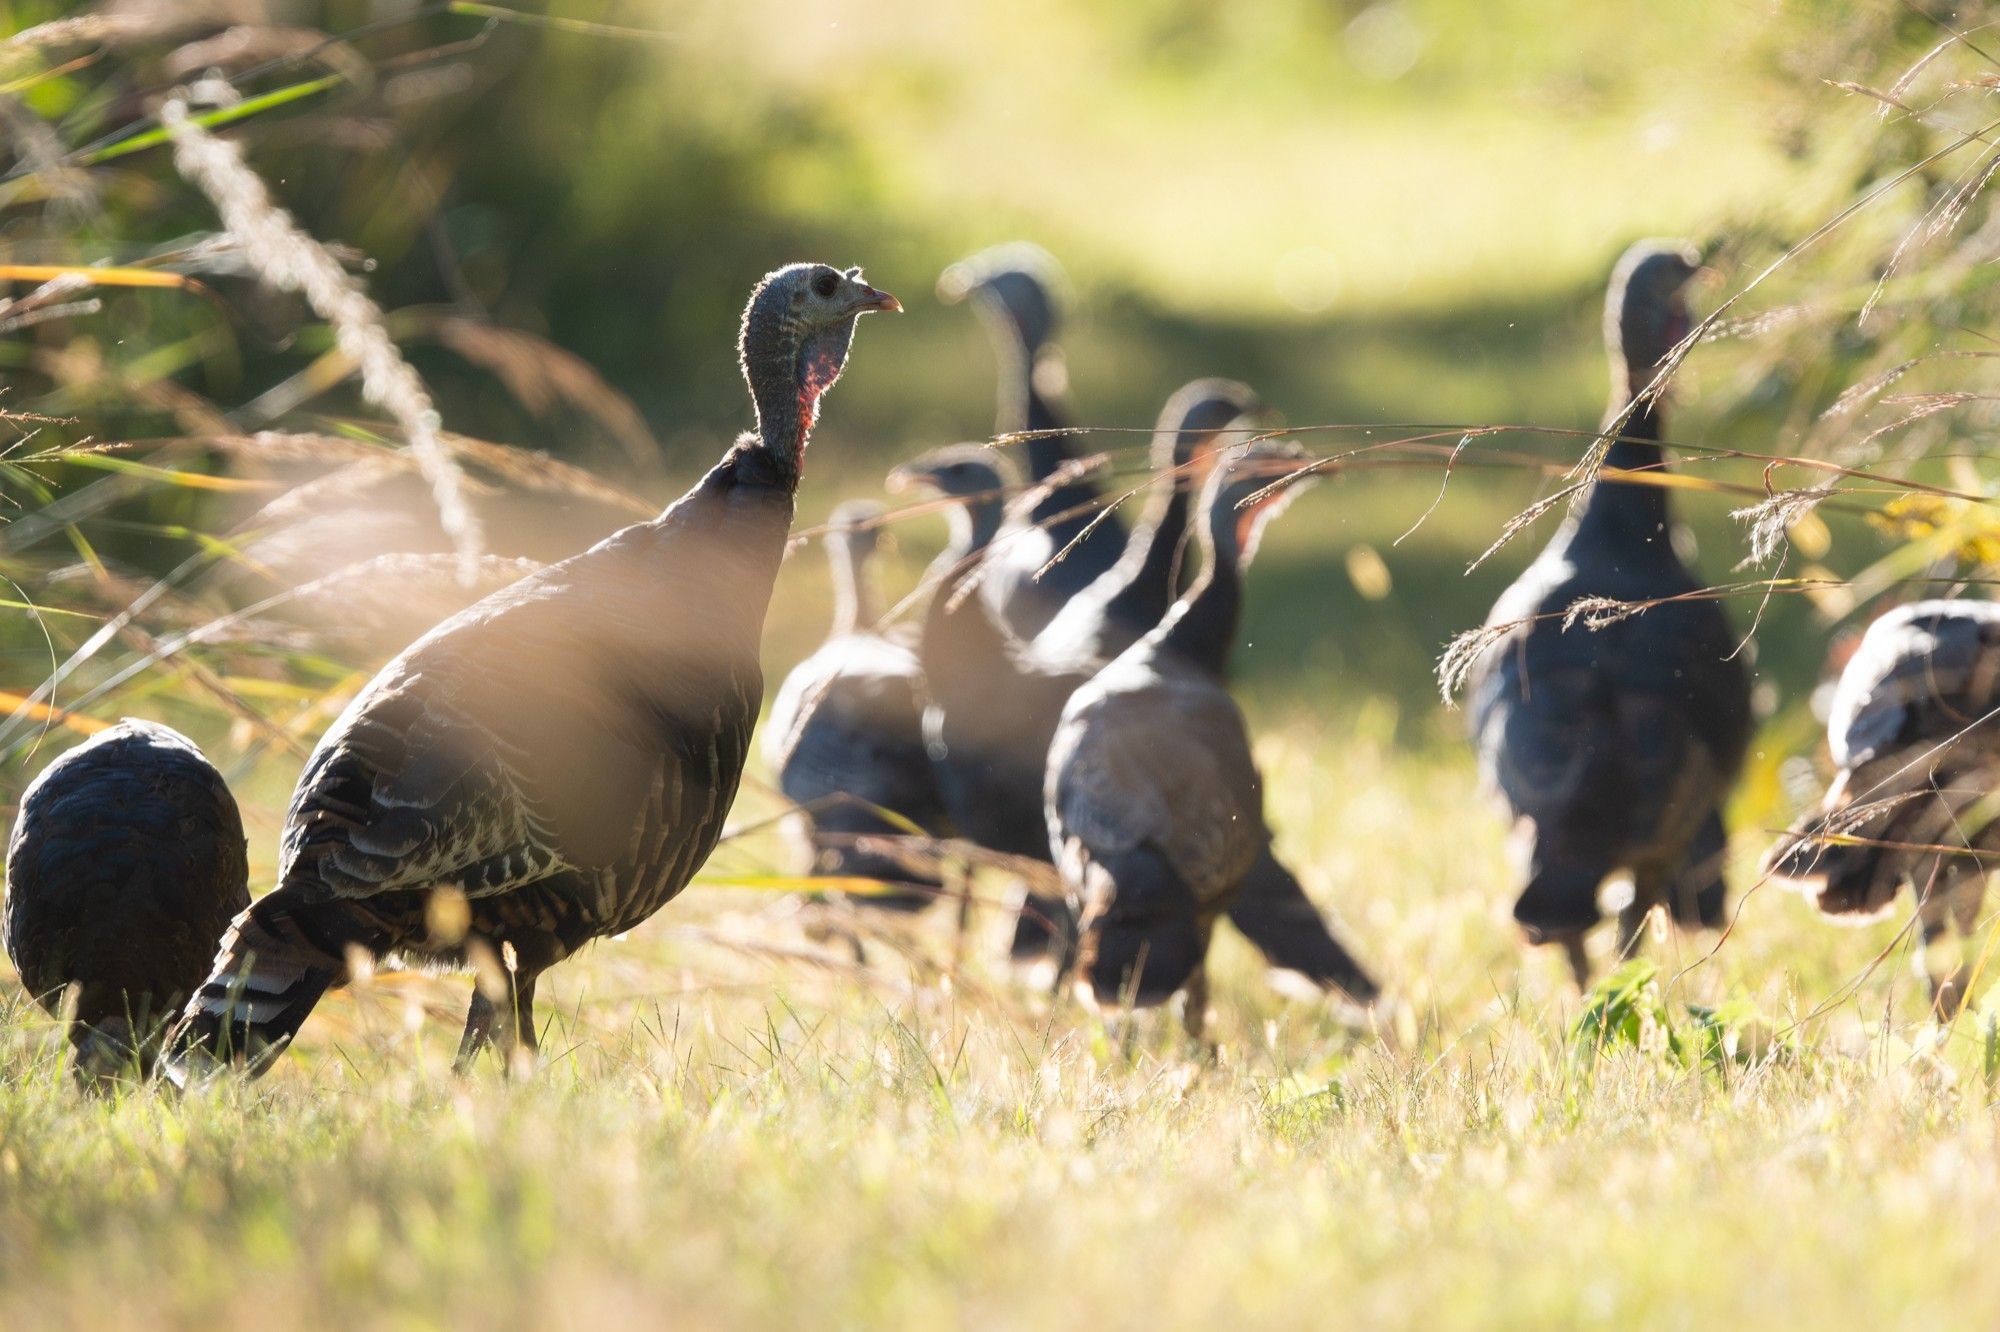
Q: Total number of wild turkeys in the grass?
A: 9